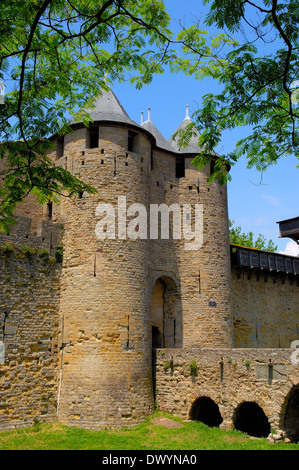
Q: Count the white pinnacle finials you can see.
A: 3